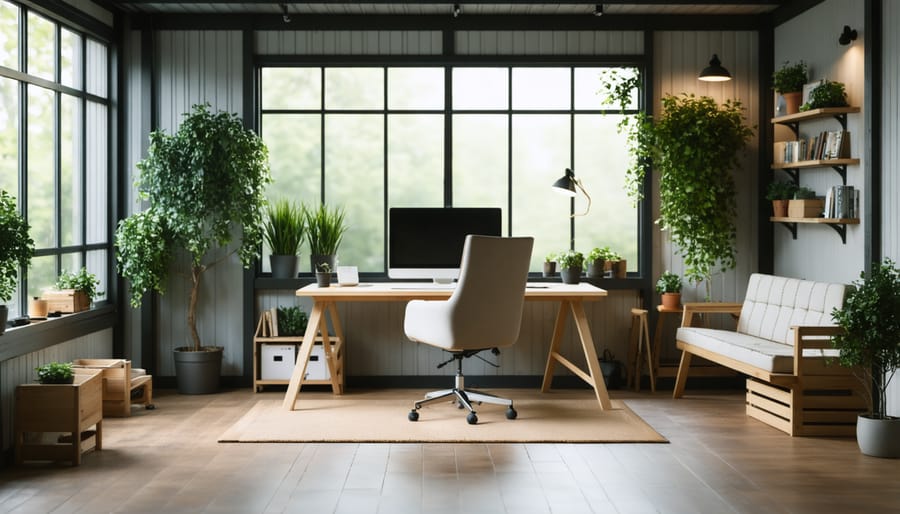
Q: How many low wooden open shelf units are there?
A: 1